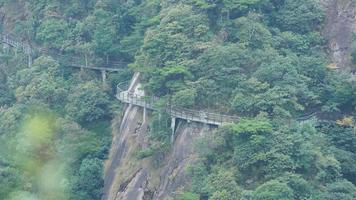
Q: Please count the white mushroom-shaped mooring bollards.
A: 0